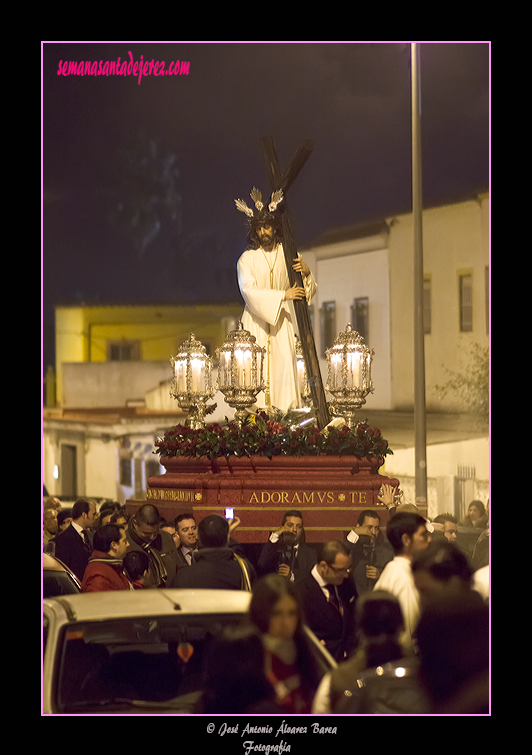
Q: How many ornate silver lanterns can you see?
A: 4